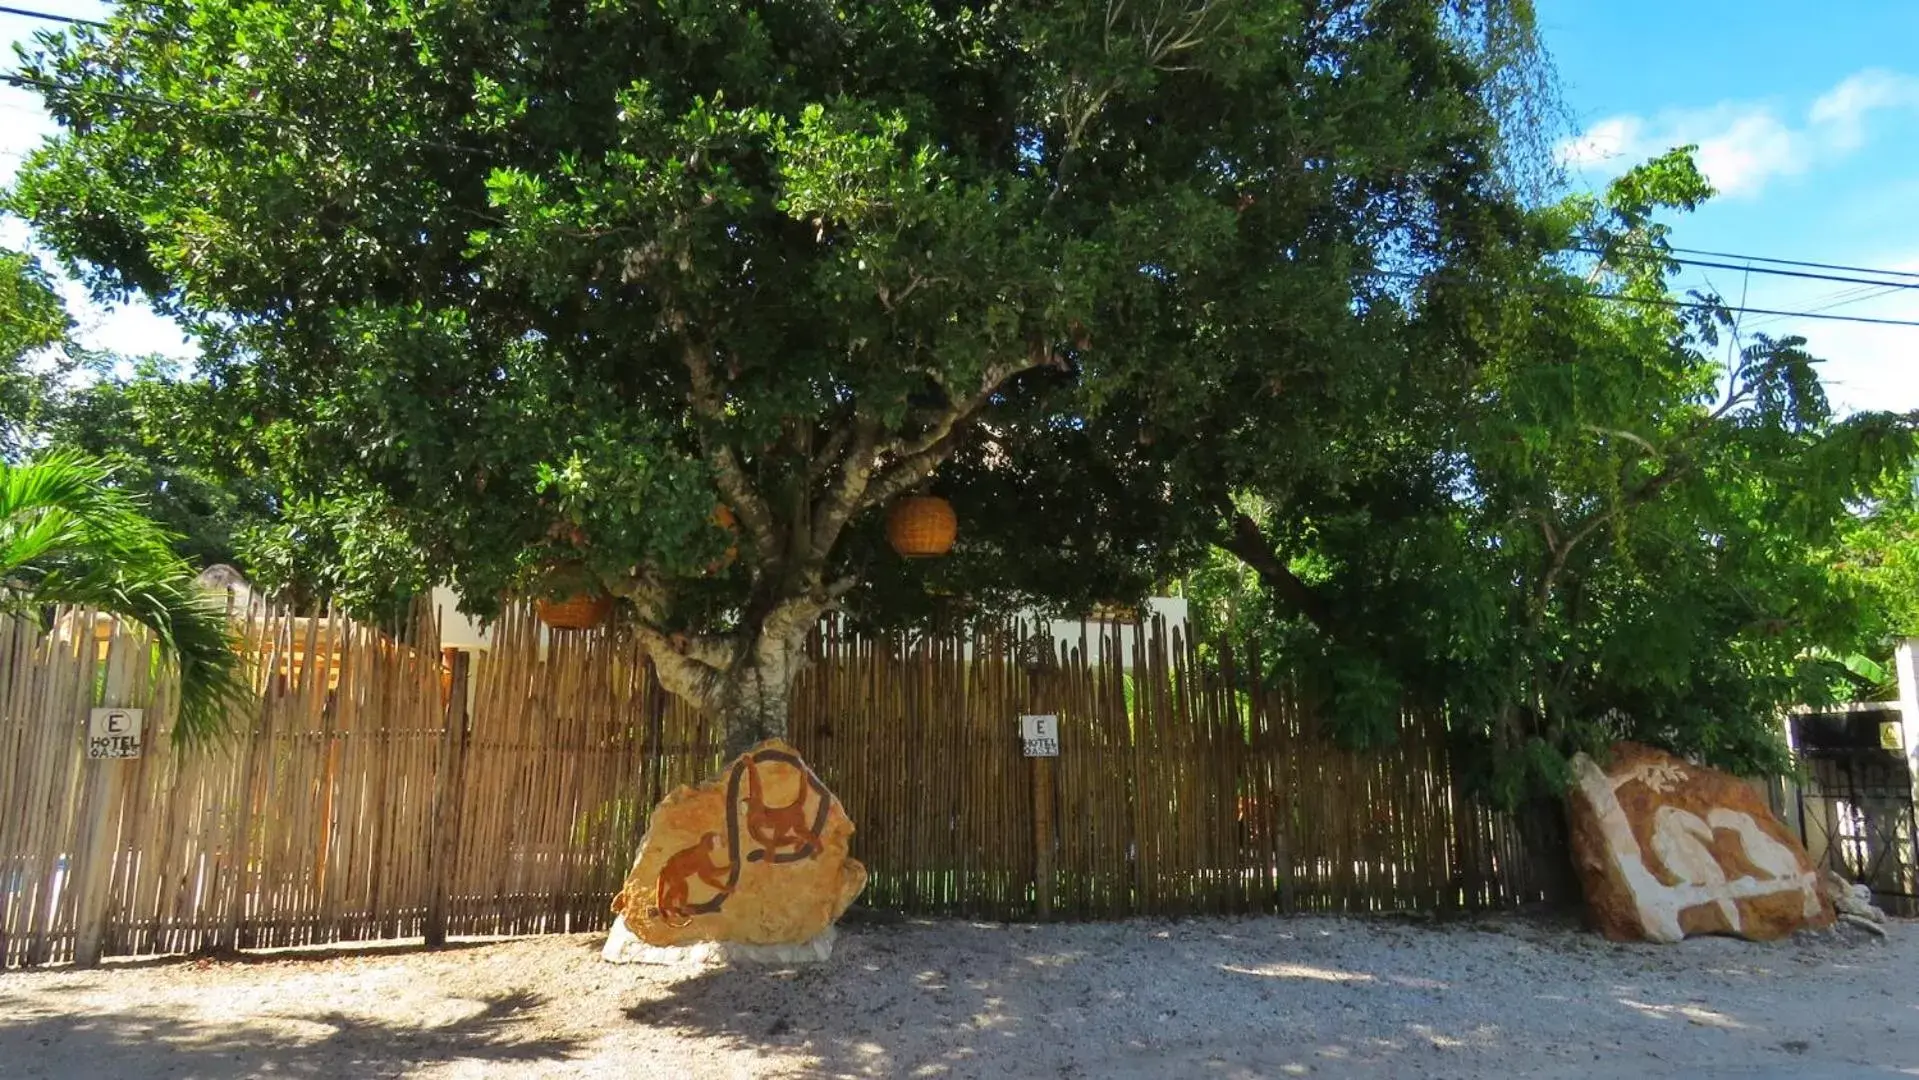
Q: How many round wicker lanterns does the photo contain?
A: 3